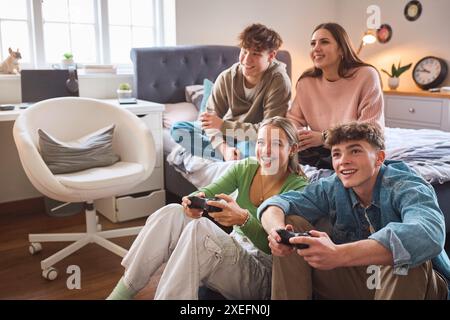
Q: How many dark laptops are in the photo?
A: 1